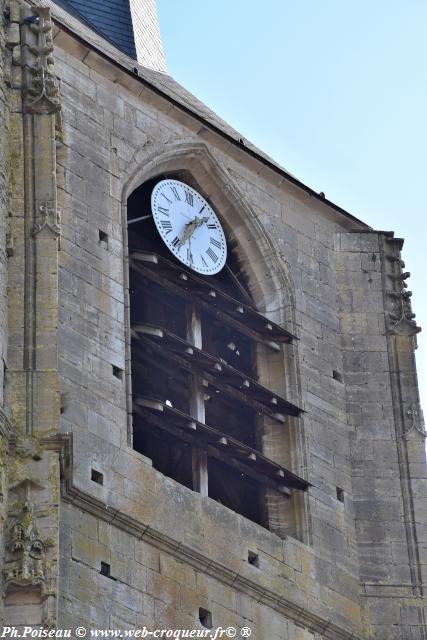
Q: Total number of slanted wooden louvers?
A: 3